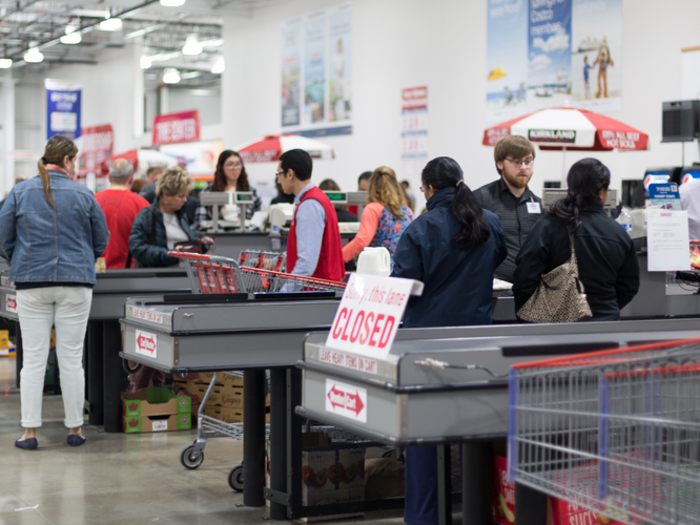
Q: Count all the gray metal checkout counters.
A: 3